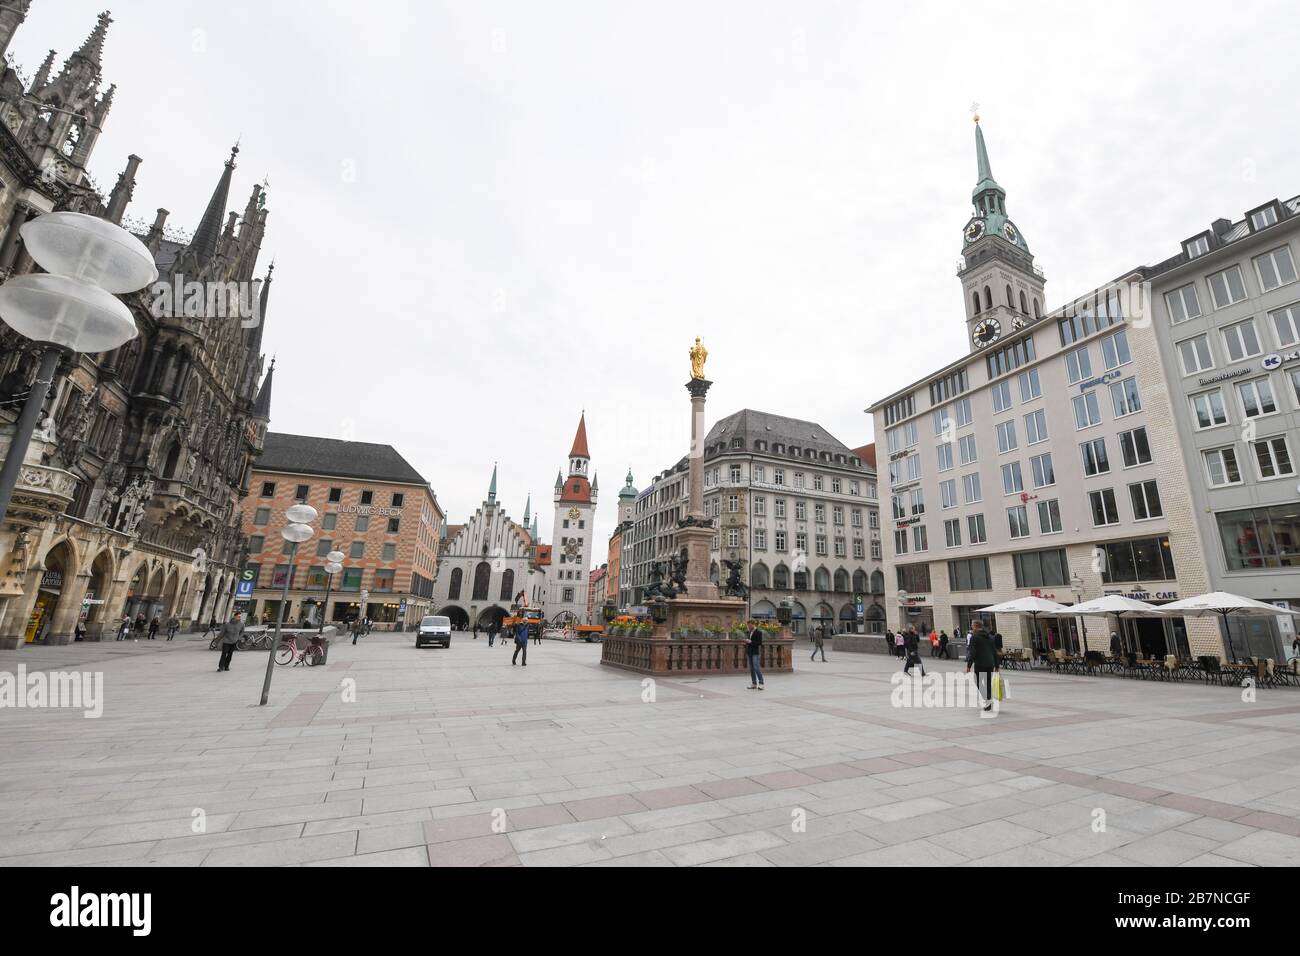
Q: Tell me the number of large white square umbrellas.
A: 3